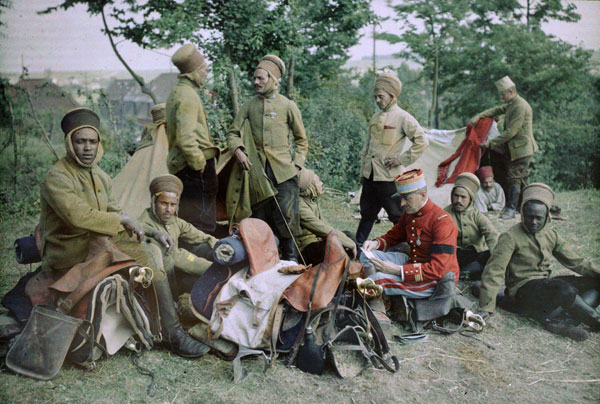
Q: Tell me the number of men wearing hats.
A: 11